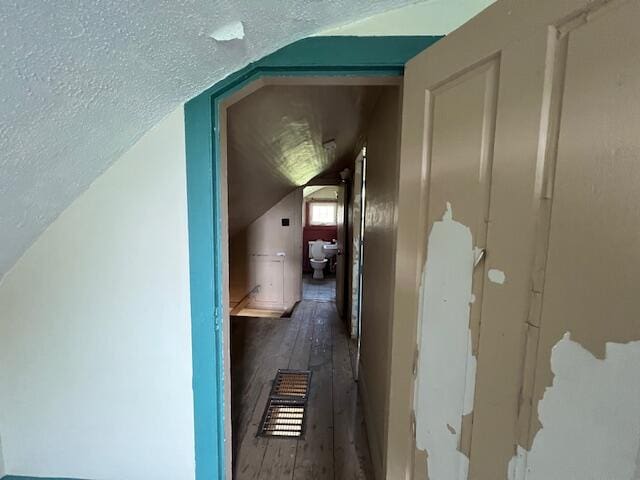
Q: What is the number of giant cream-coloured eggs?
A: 0